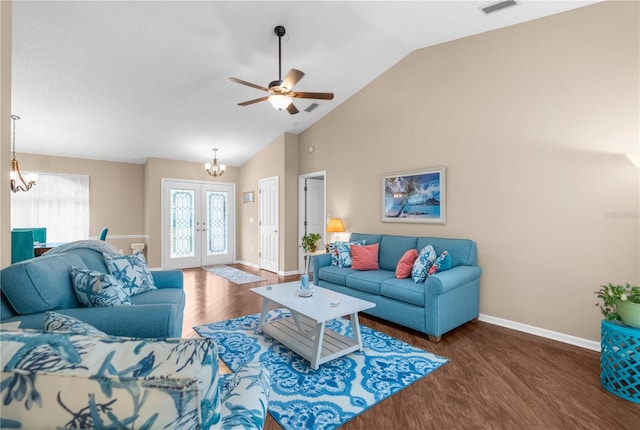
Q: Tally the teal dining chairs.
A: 3